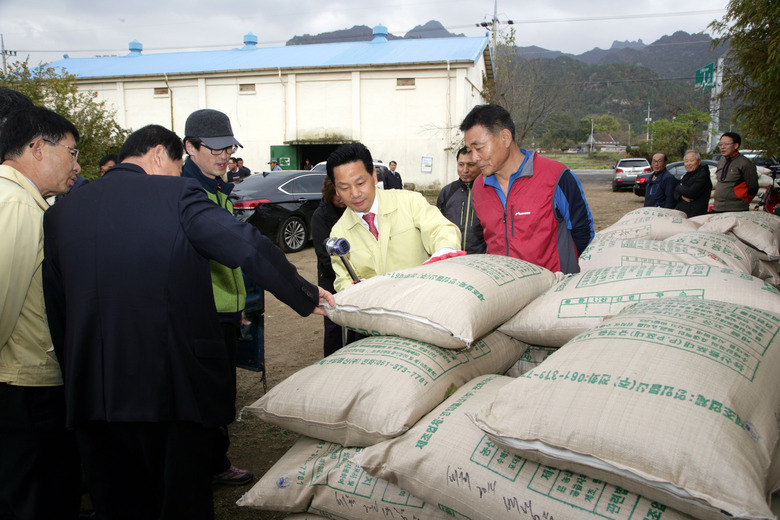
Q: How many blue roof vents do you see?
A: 3